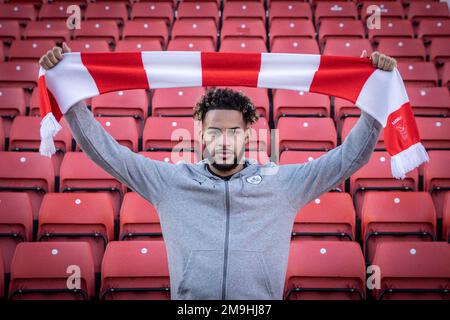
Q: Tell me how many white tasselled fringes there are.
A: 2